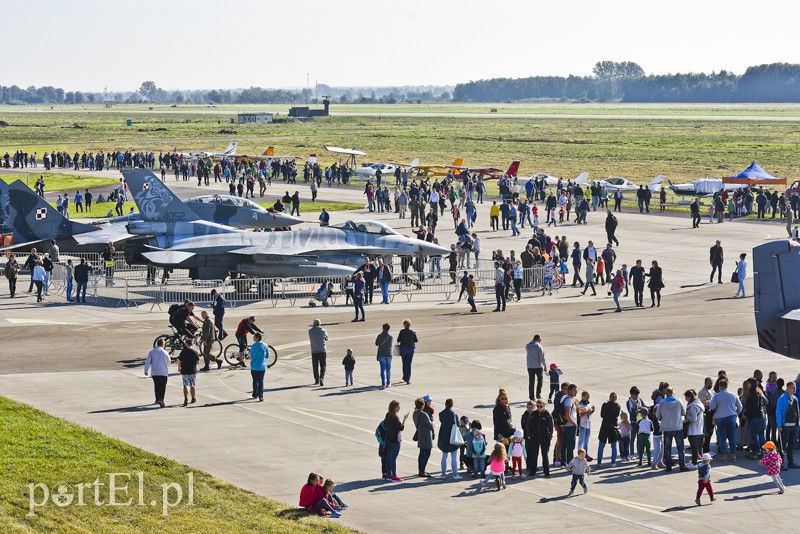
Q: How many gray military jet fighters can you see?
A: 2